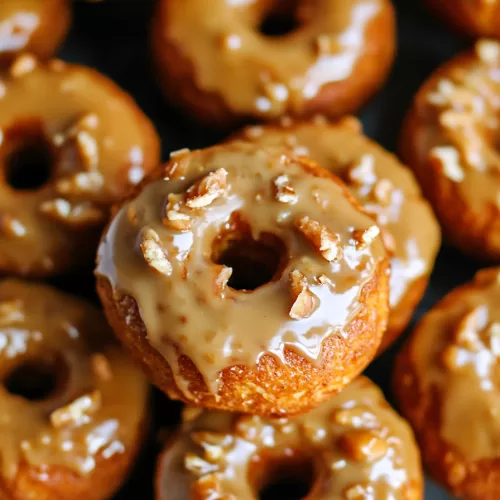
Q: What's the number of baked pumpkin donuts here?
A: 10